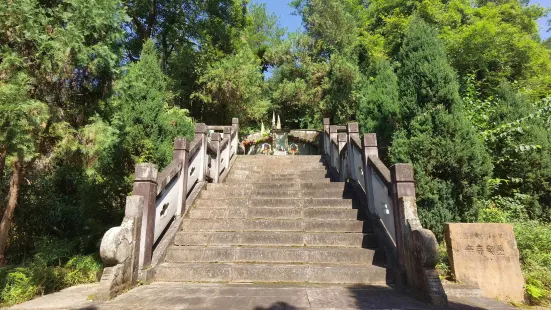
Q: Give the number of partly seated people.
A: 0